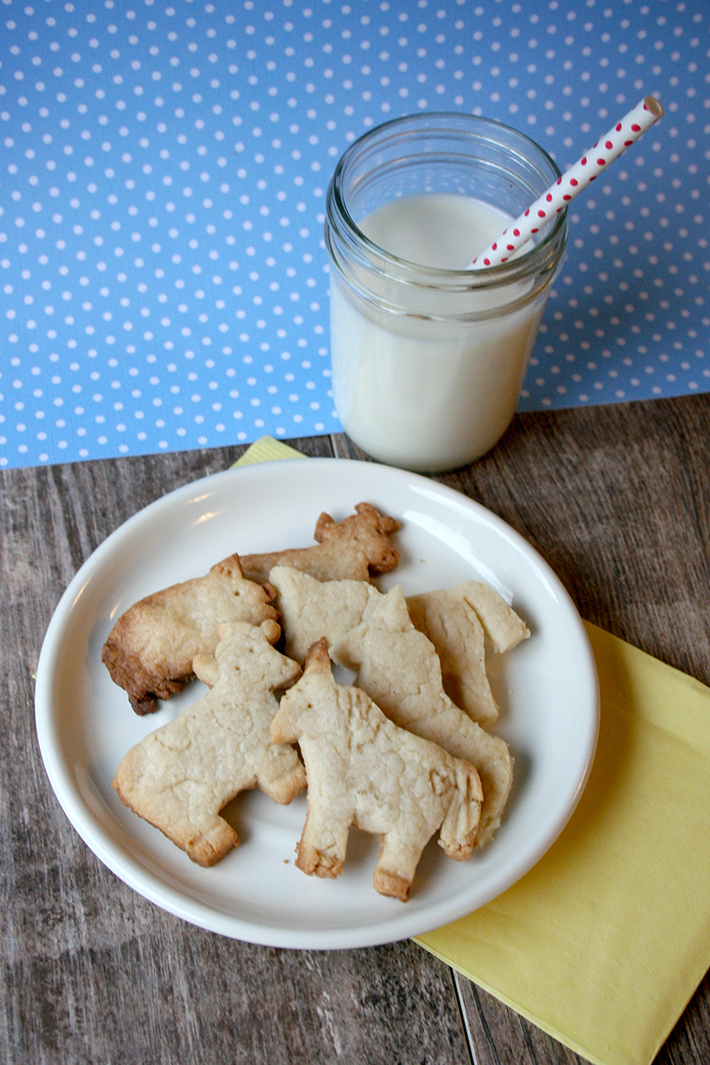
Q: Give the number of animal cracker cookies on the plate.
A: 6